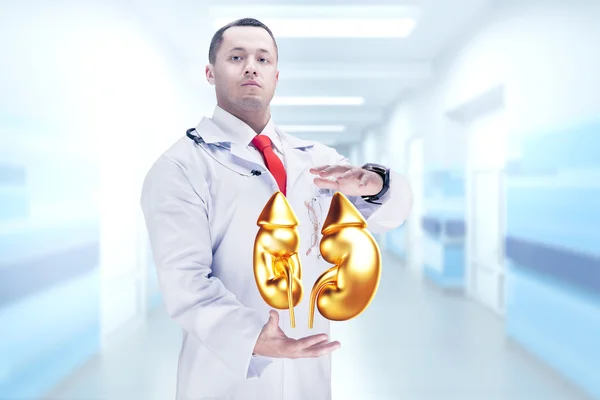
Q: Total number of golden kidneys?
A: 2